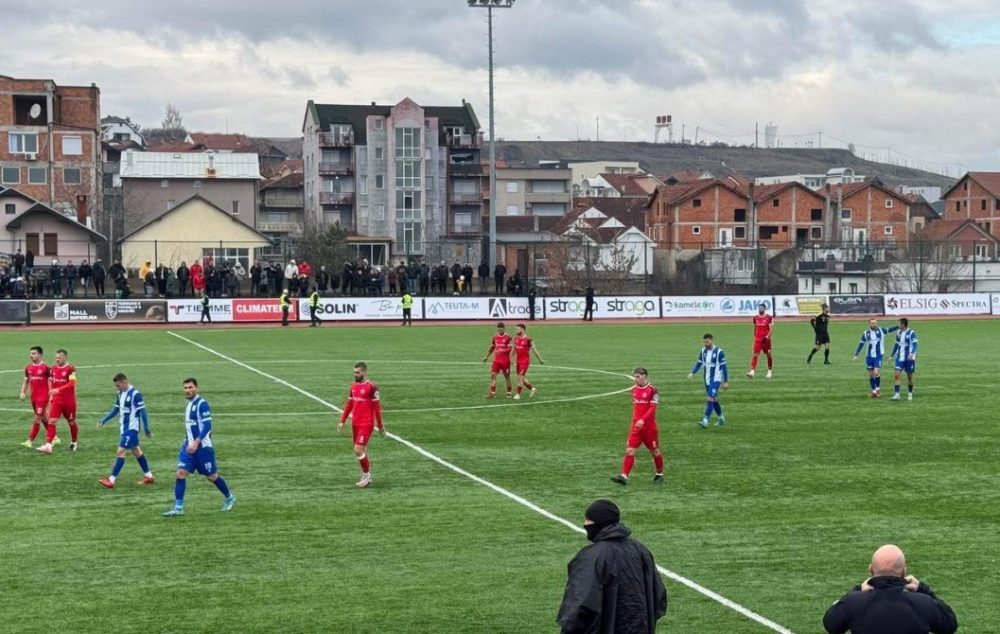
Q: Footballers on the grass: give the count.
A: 12